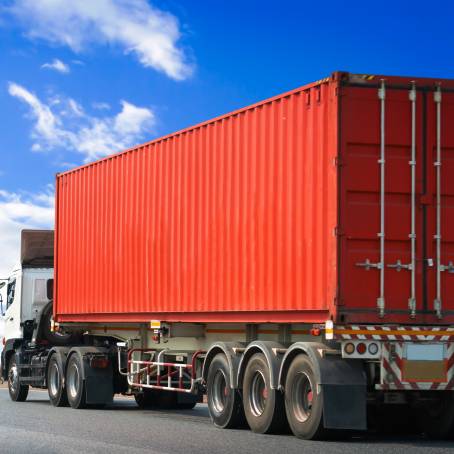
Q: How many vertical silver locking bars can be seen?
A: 3